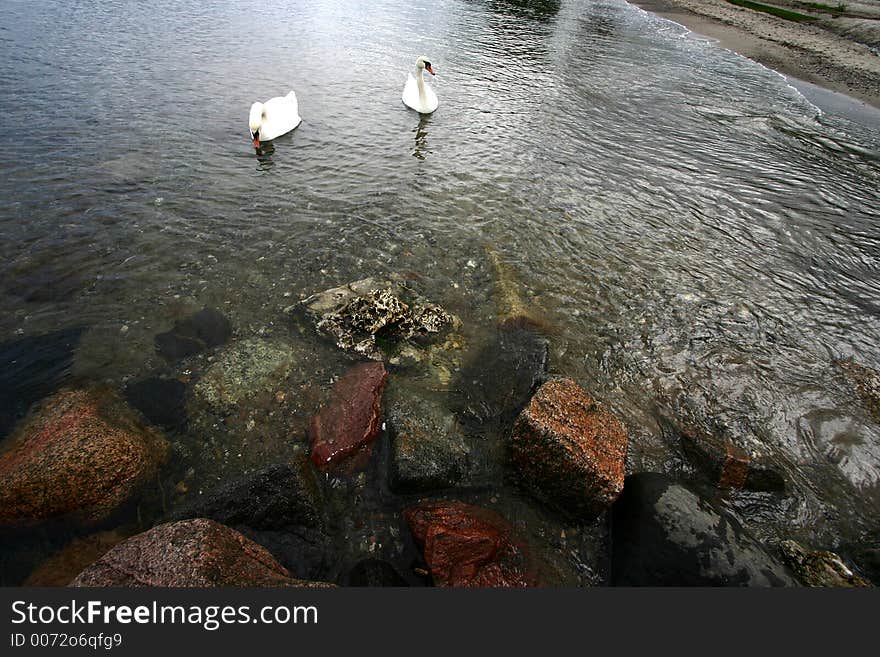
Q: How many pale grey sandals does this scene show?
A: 0